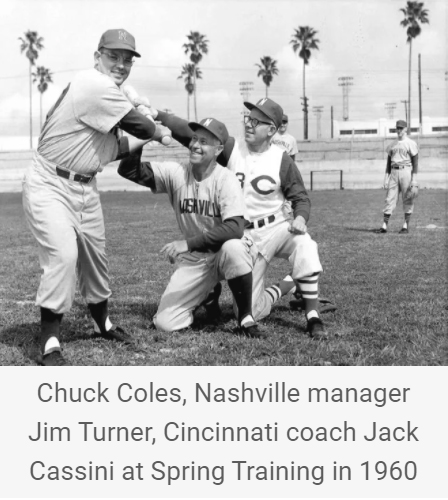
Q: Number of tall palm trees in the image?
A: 7